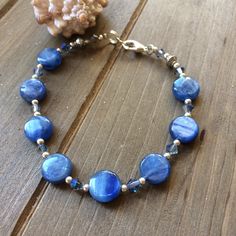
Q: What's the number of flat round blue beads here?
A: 8